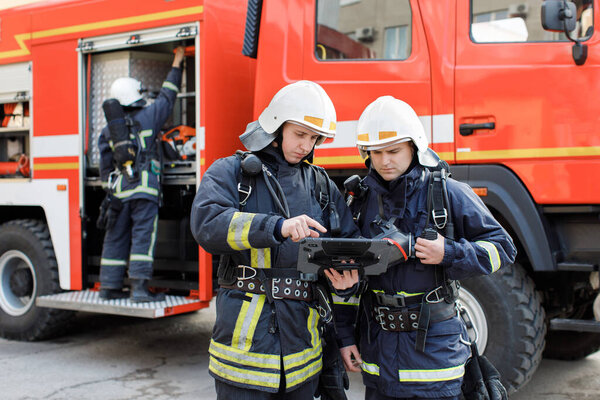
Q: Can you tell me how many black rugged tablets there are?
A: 1